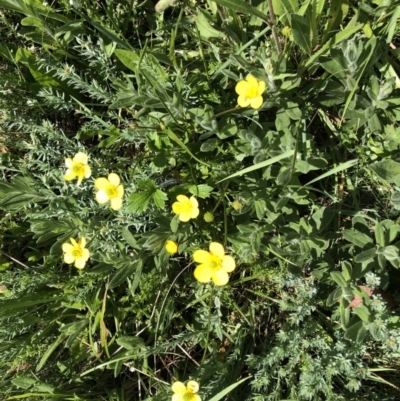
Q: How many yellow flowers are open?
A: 7